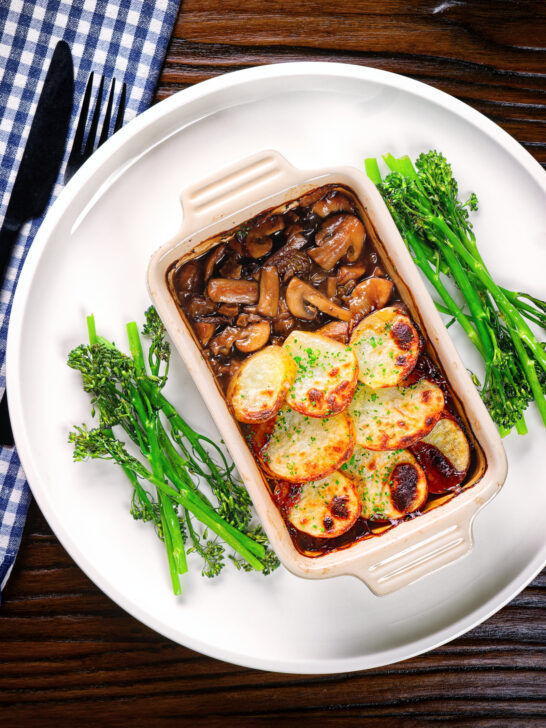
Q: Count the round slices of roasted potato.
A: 8